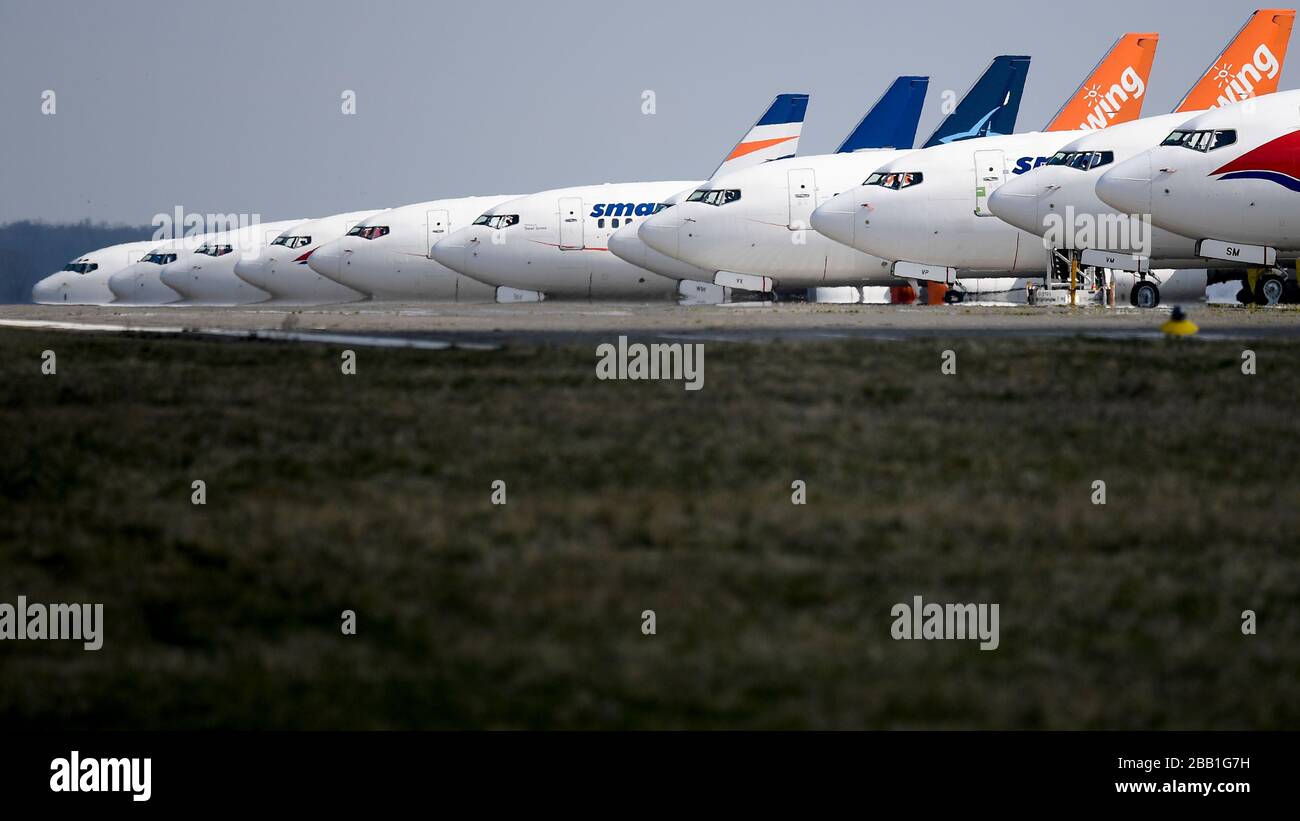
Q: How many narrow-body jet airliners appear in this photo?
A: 11